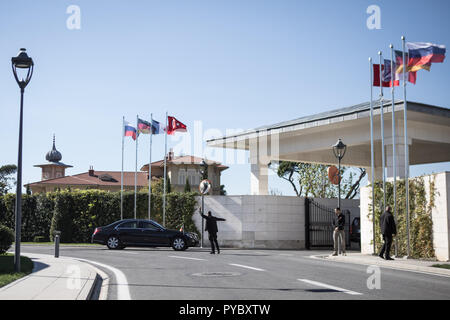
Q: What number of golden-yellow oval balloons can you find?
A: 0